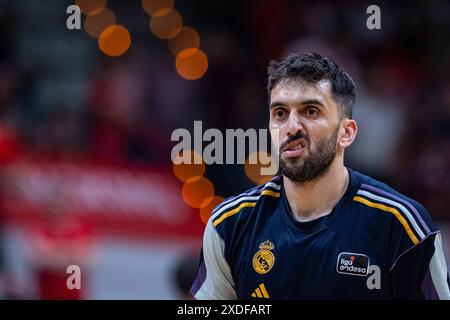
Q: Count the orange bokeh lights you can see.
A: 11